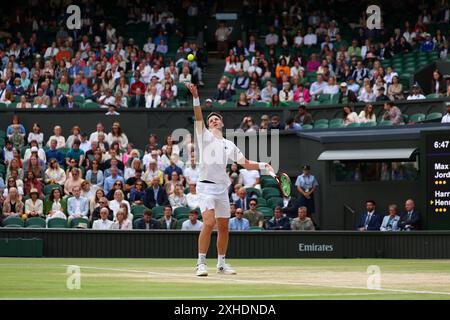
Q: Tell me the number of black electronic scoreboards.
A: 1